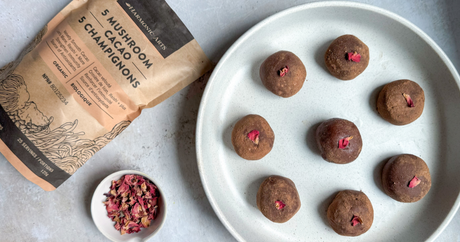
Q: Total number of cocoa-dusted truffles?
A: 8